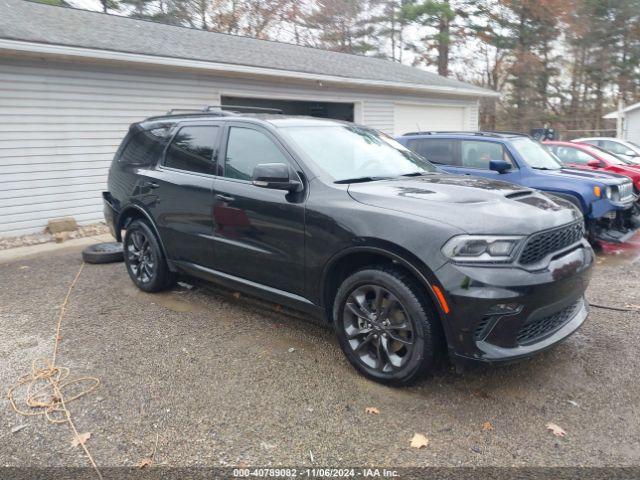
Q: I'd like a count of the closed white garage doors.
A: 1